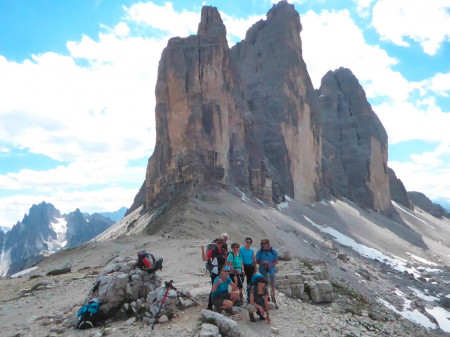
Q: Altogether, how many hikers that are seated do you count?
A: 2